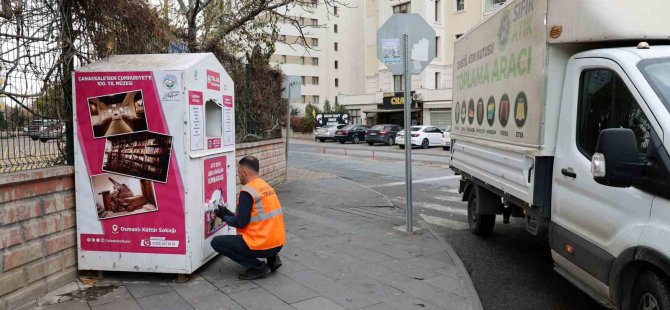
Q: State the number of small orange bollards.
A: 3